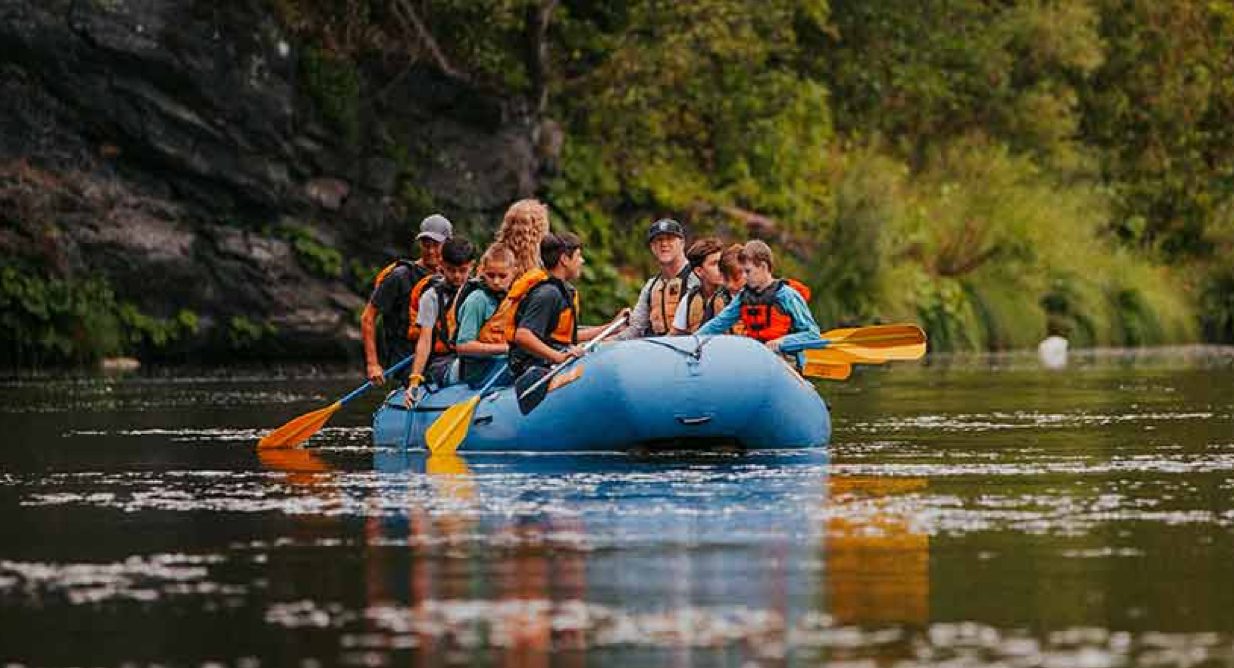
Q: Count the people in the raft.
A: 9